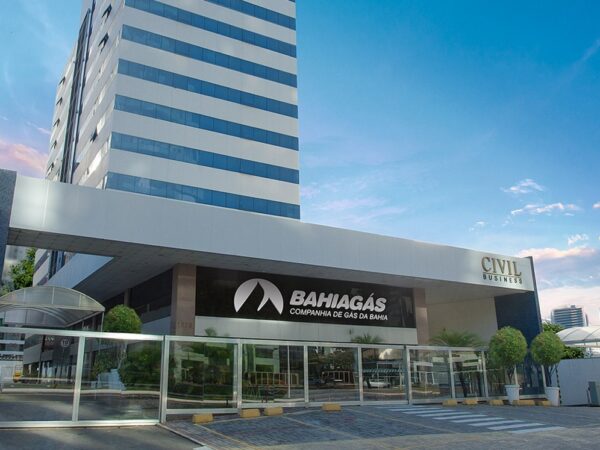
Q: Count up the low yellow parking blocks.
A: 9